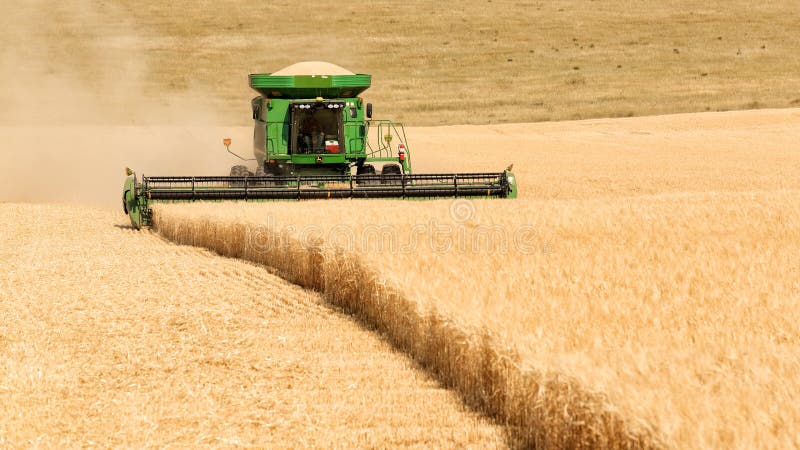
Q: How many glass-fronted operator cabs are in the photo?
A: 1